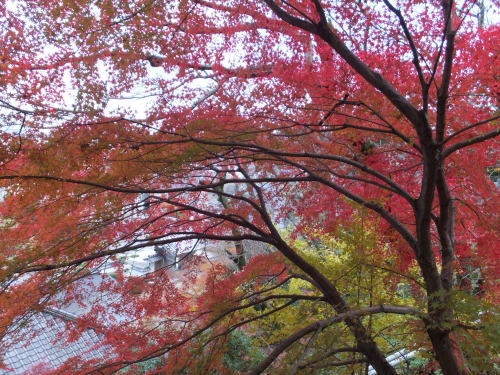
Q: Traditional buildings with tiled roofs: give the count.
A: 1